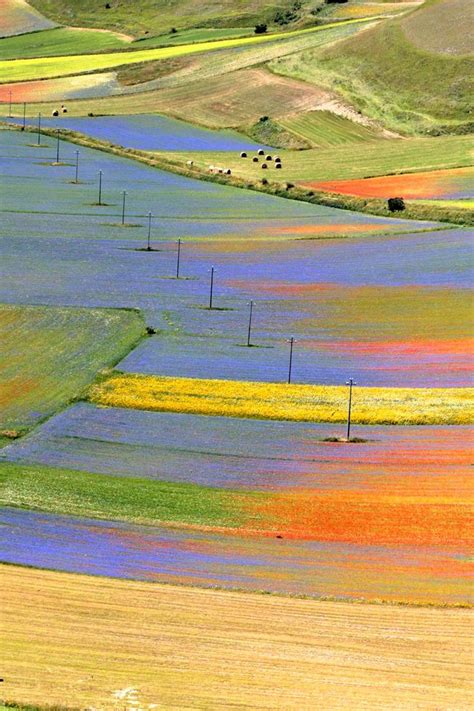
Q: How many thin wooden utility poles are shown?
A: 13